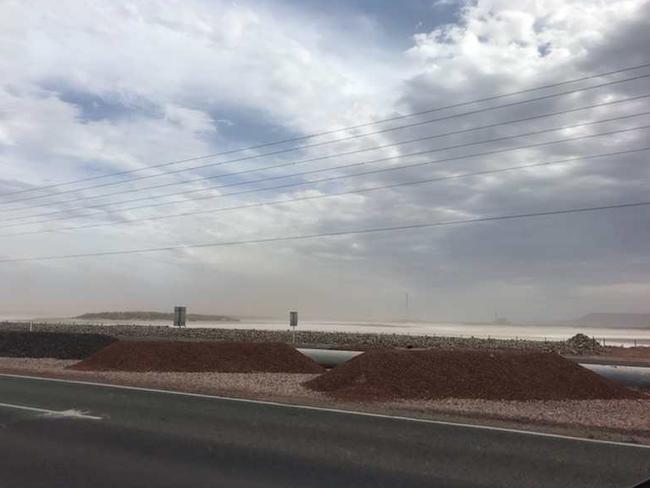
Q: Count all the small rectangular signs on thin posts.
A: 2